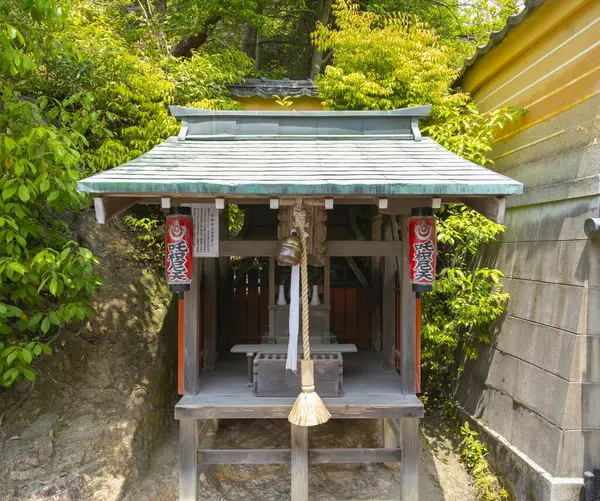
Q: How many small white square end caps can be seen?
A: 6